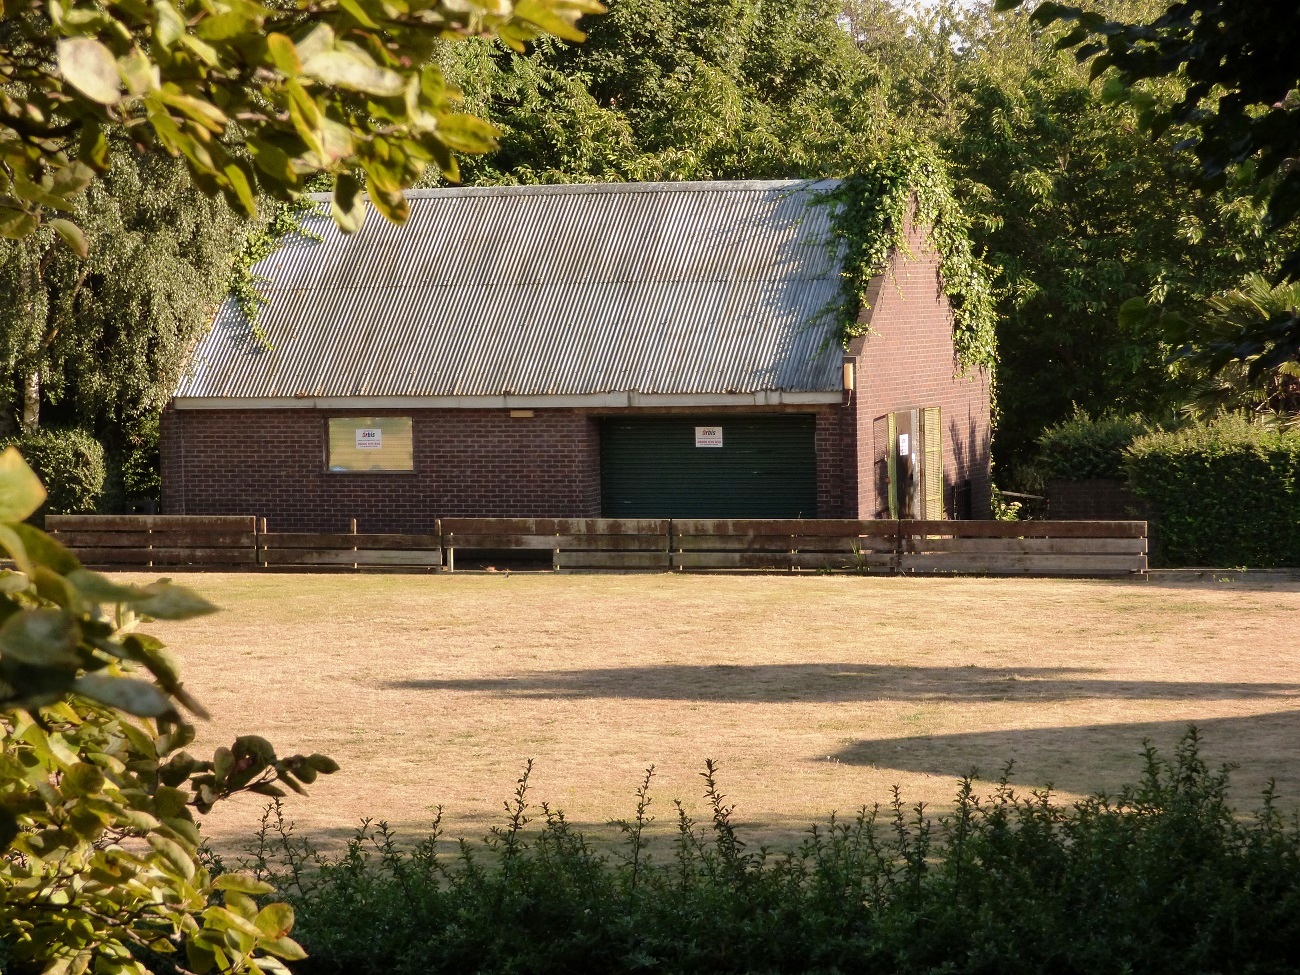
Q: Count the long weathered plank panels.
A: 5